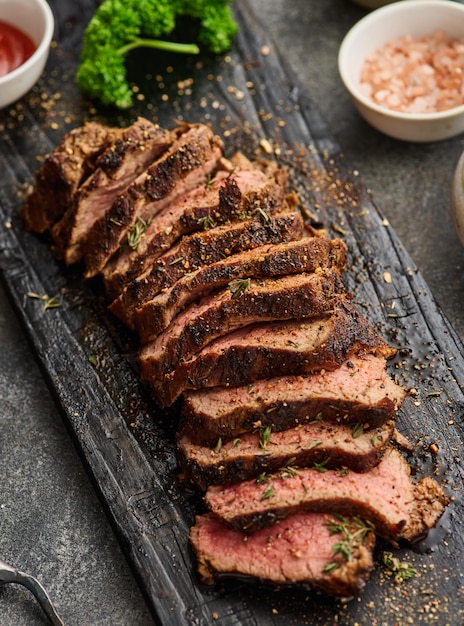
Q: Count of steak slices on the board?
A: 12